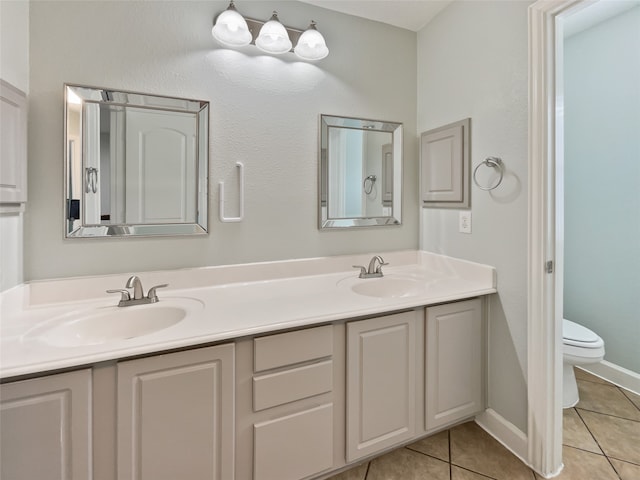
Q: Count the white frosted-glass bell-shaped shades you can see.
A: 3